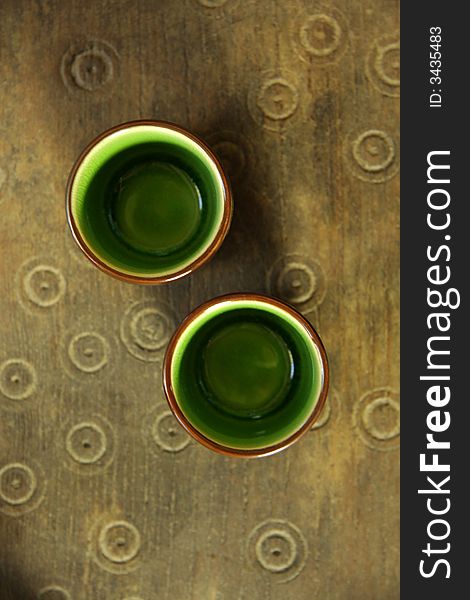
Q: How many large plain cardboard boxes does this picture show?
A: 0